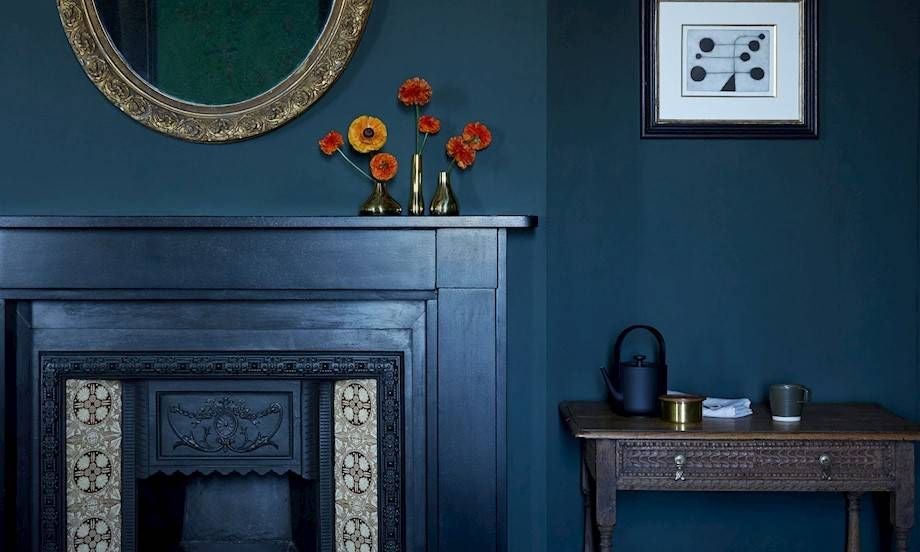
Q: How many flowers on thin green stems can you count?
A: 7